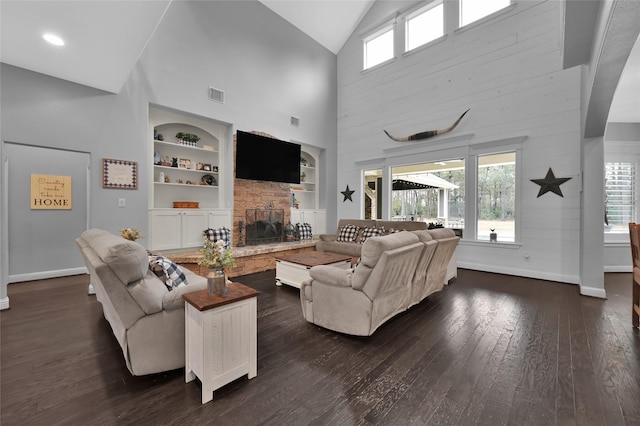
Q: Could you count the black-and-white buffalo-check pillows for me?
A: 6